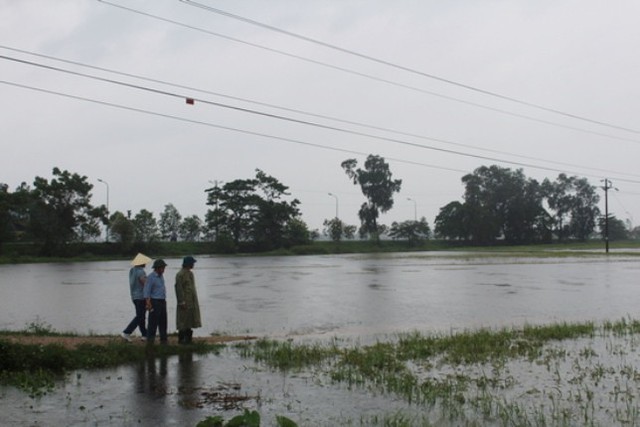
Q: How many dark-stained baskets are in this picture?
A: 0